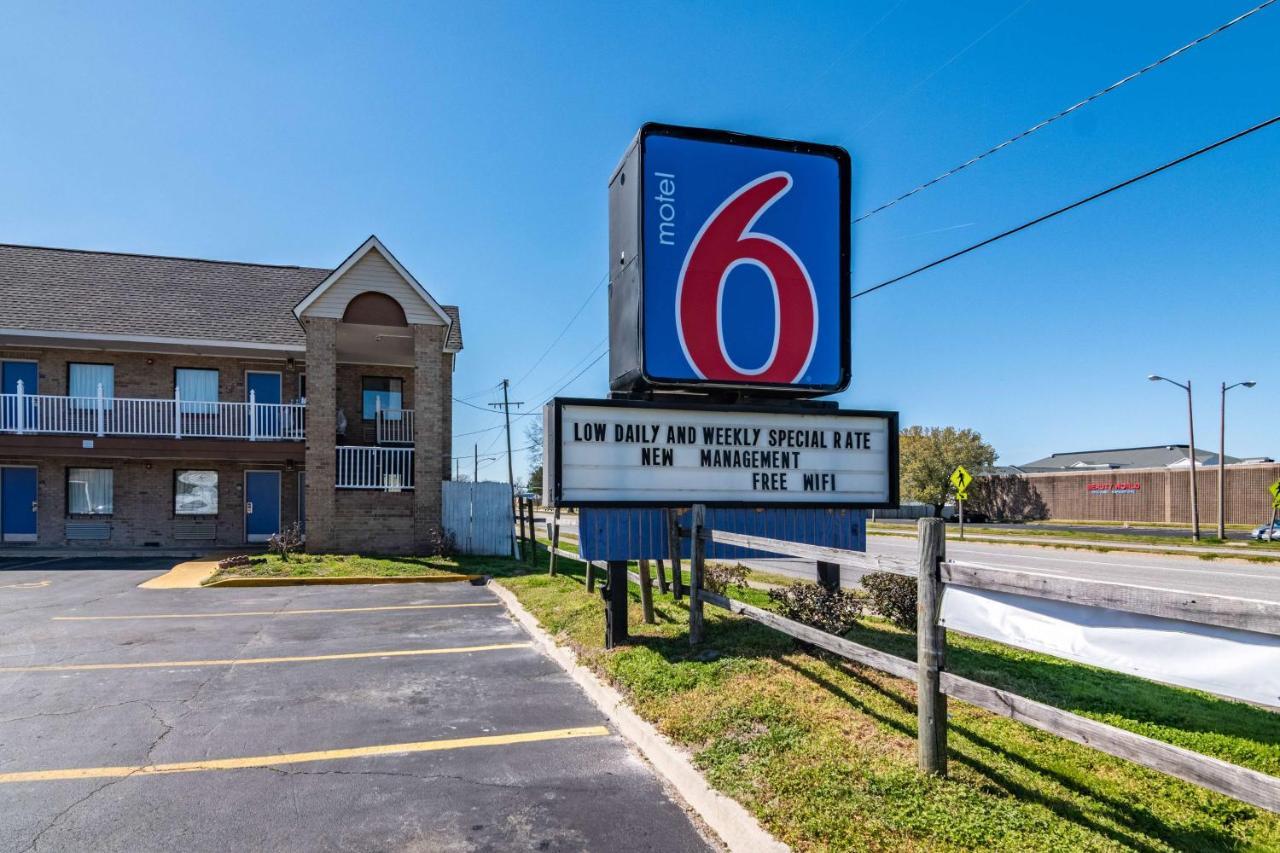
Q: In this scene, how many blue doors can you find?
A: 4